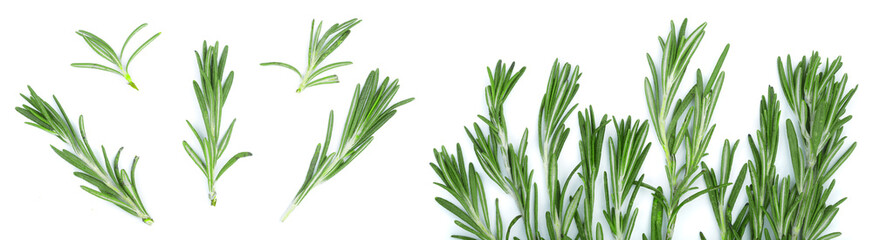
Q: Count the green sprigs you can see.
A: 14